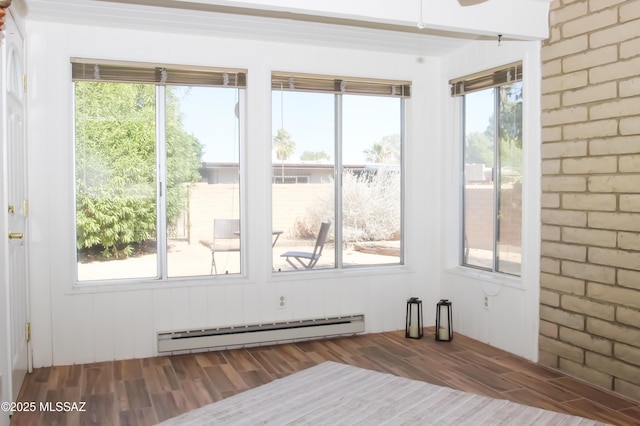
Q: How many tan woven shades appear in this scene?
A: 3